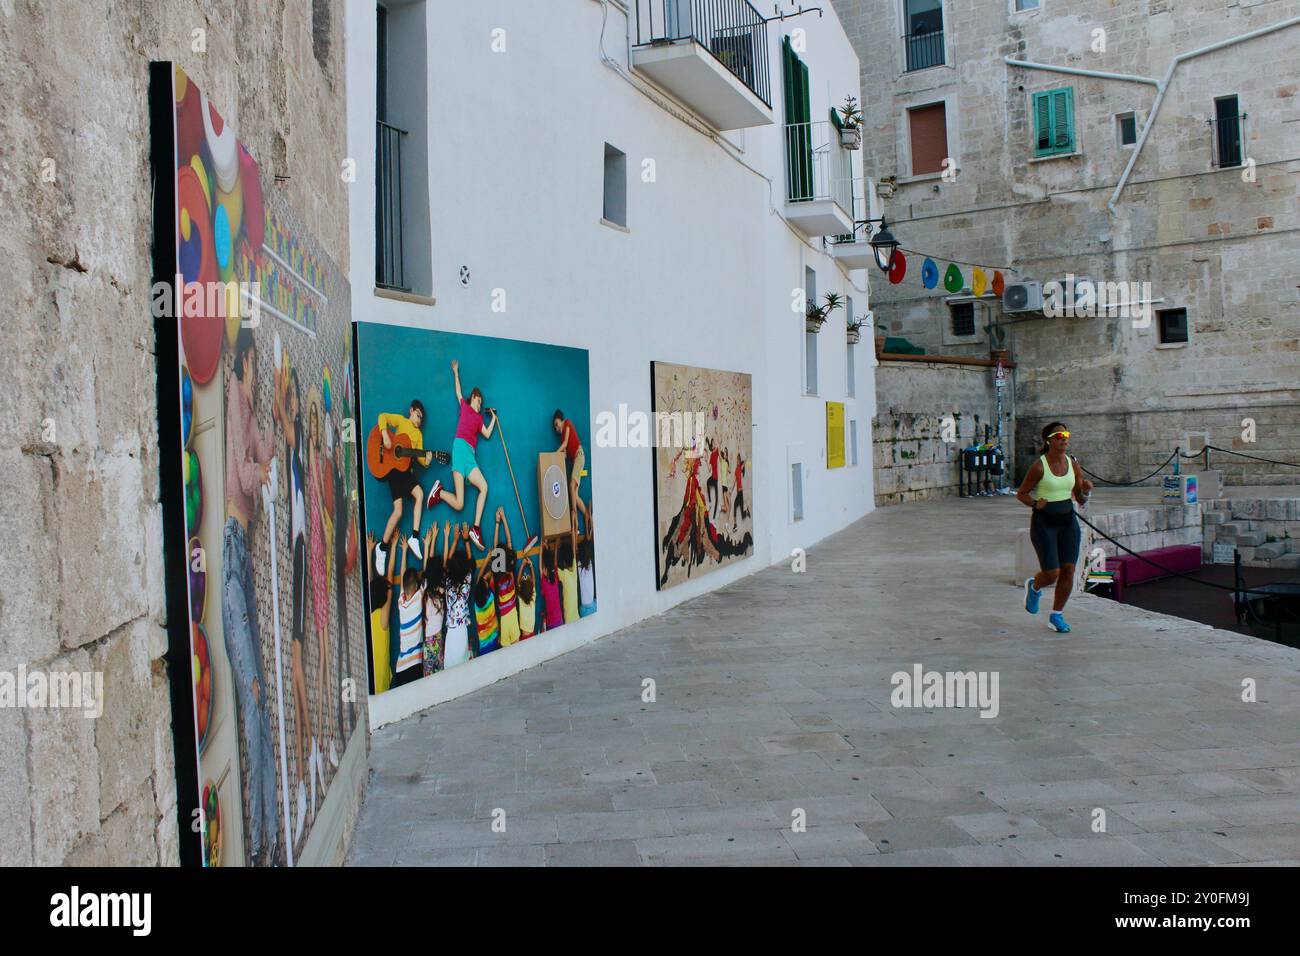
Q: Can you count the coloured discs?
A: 5